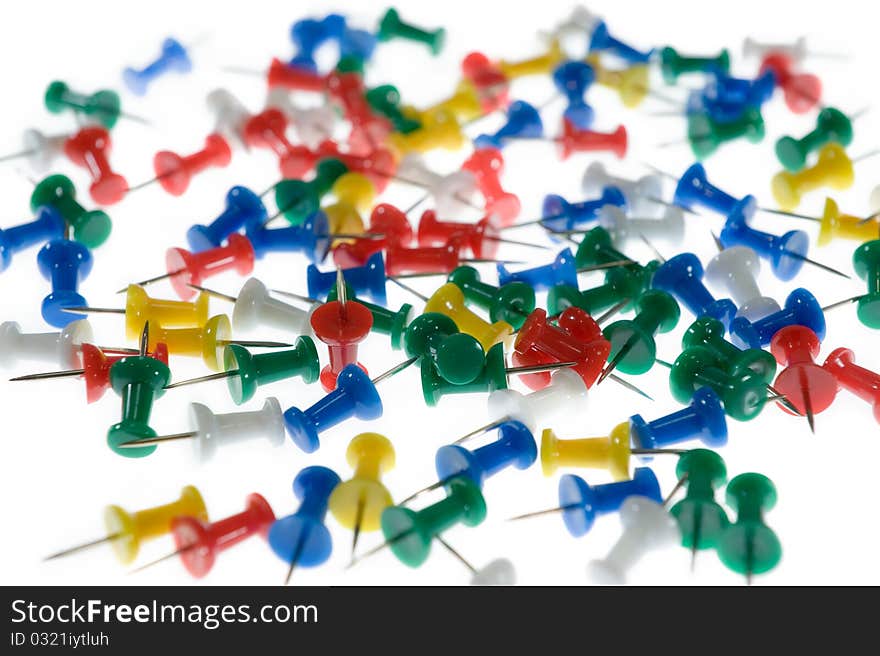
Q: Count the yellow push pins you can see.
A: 13